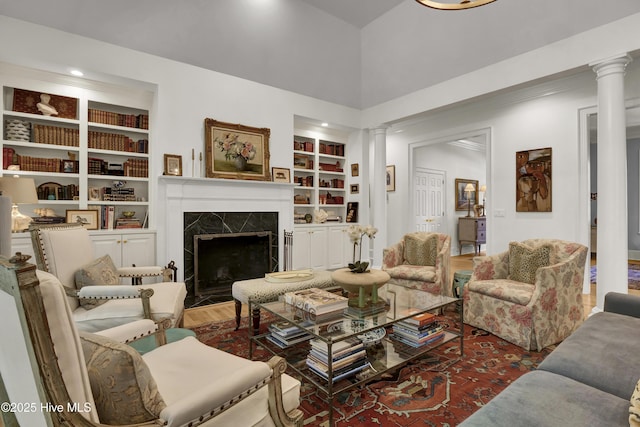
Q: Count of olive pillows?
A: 2